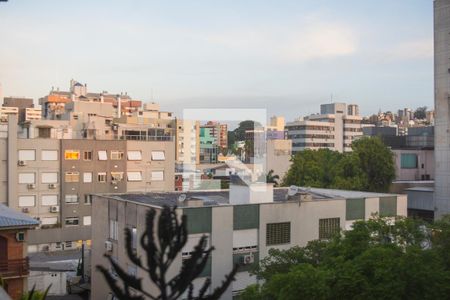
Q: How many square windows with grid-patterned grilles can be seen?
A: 2